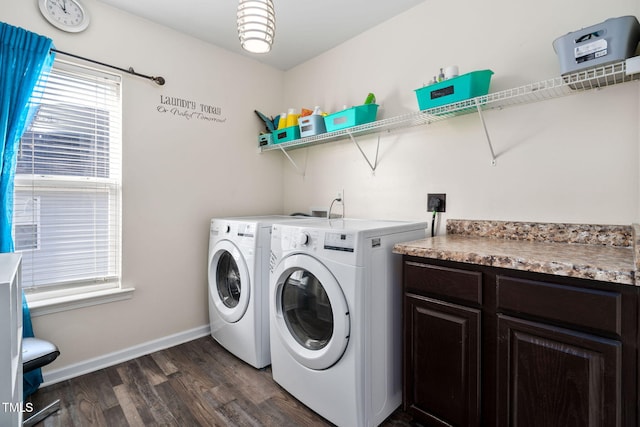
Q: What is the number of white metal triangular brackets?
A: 3